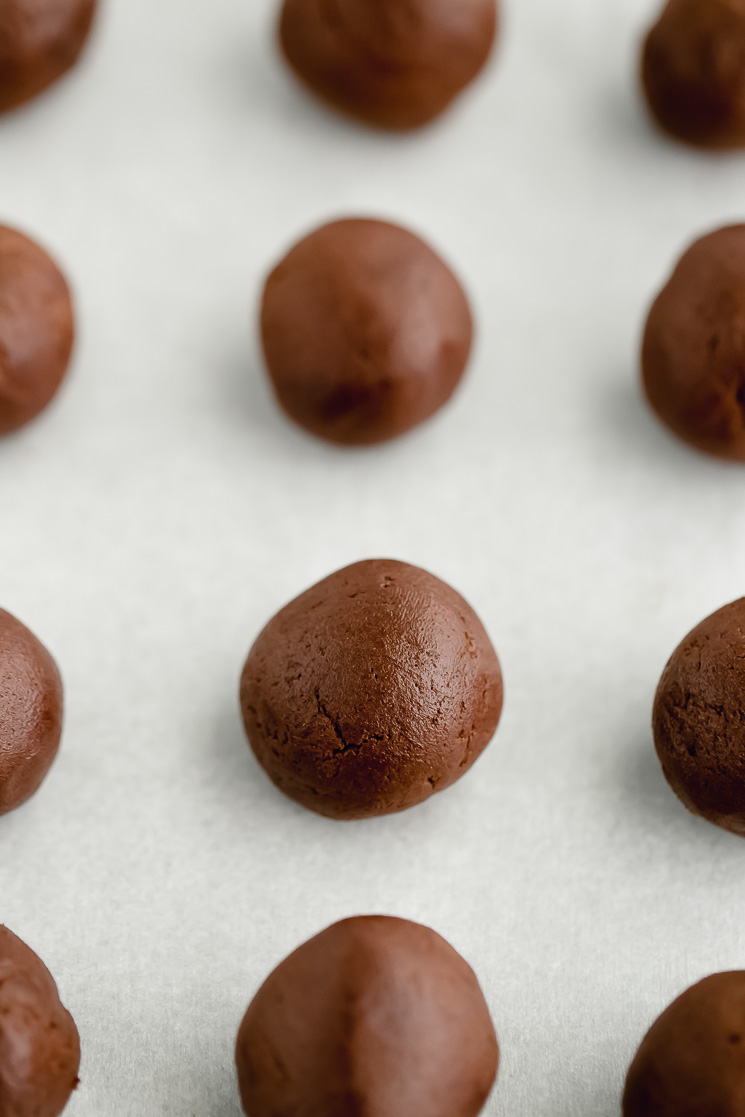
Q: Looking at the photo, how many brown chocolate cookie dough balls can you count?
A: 12